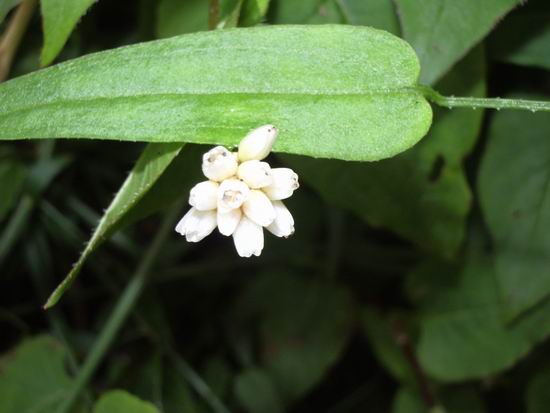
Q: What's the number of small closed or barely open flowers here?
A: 11